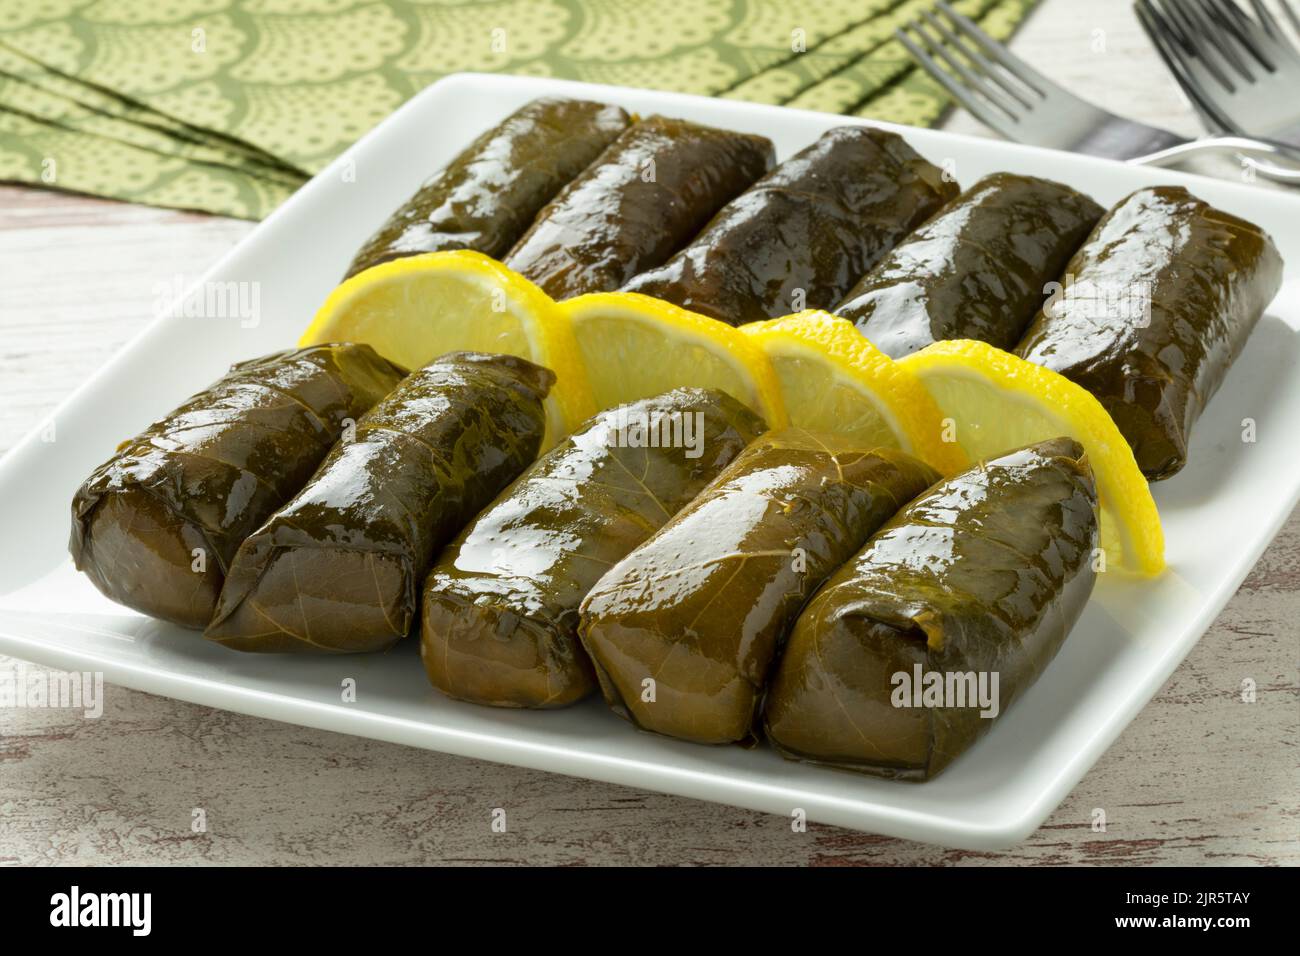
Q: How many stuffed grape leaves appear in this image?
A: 10